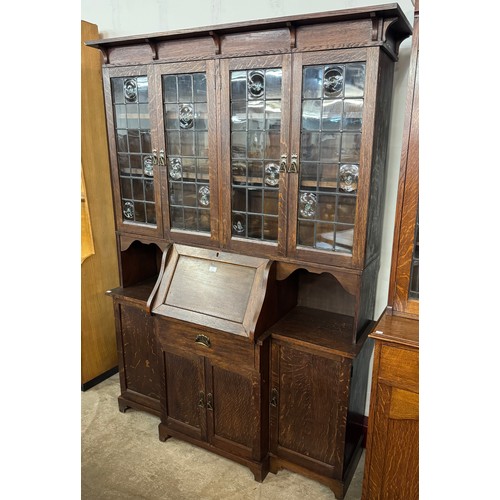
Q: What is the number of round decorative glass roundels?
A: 12